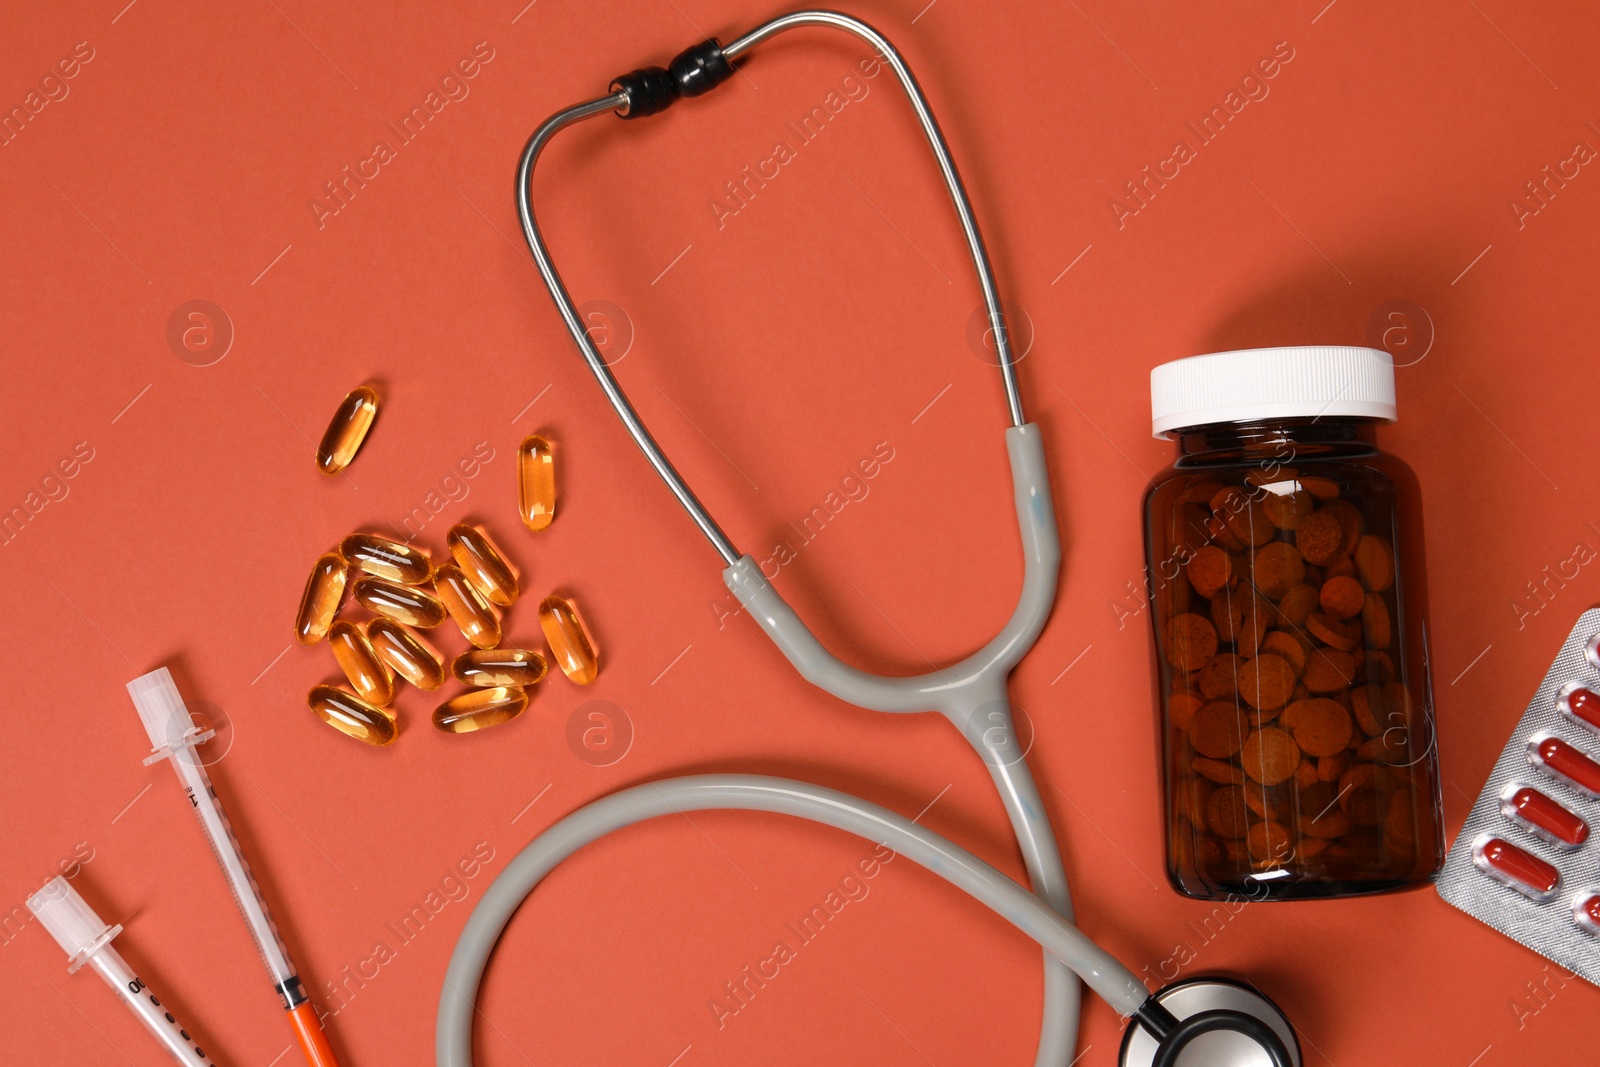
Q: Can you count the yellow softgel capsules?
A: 13